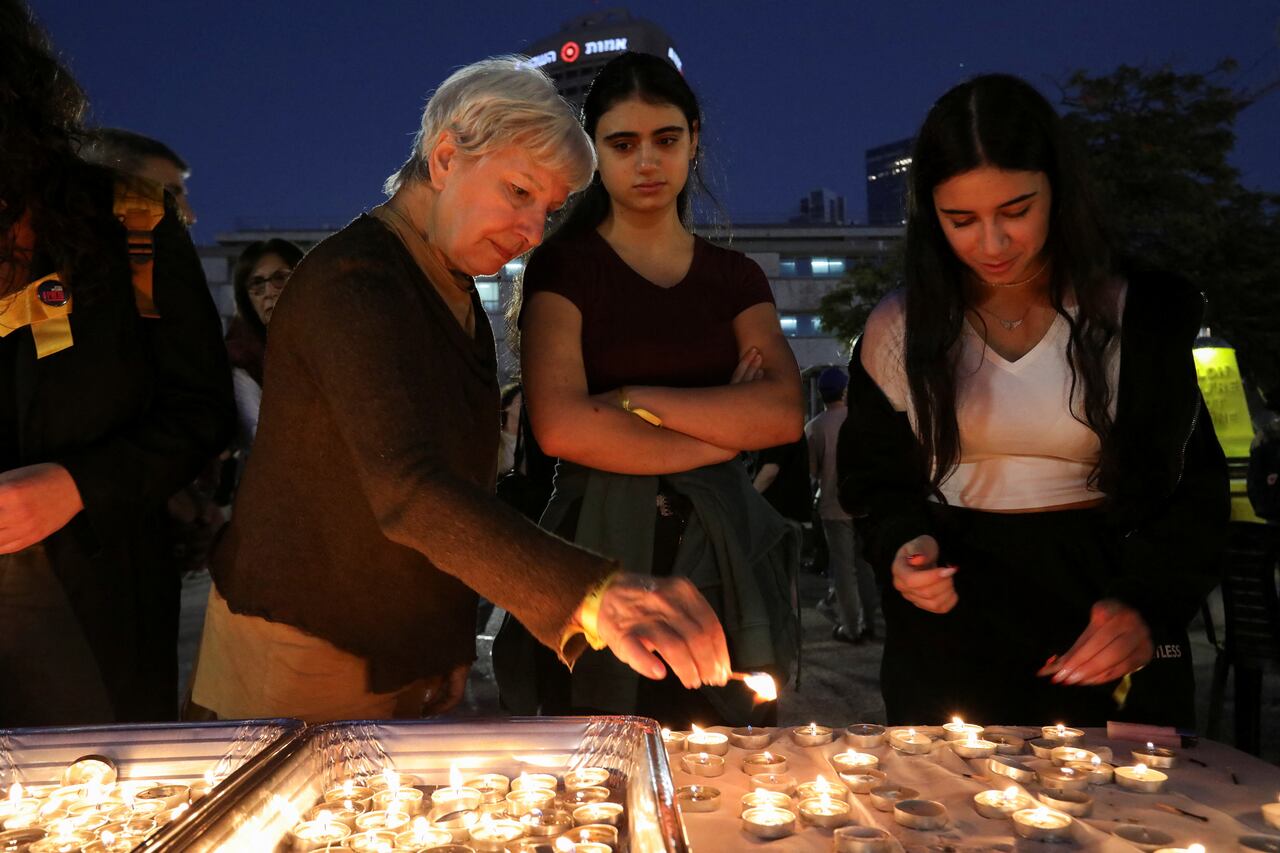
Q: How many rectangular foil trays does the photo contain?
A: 2